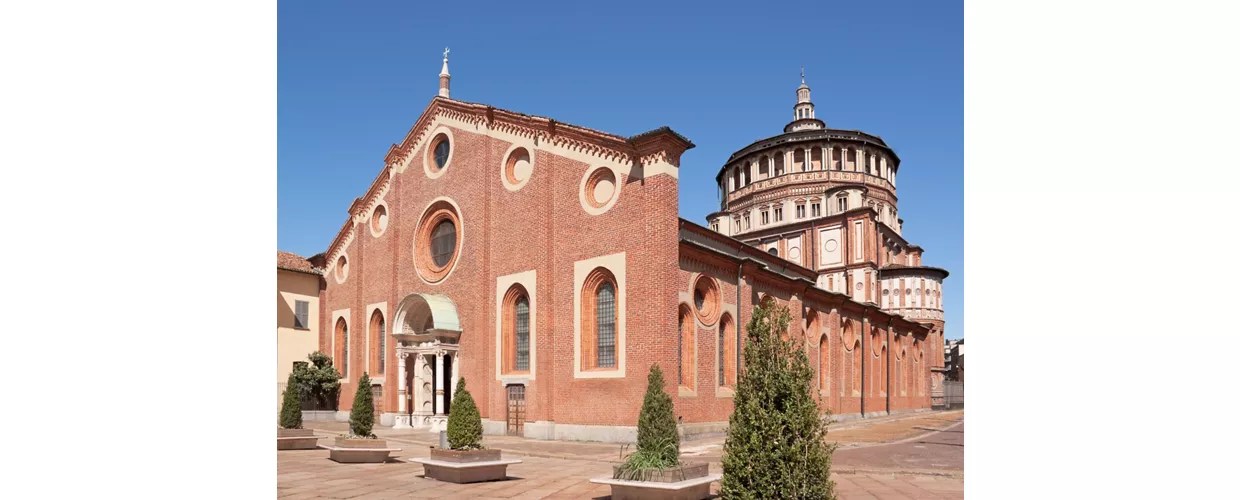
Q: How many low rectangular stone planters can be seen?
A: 4